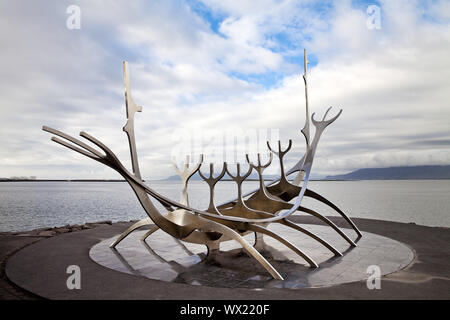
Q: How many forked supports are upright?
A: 5